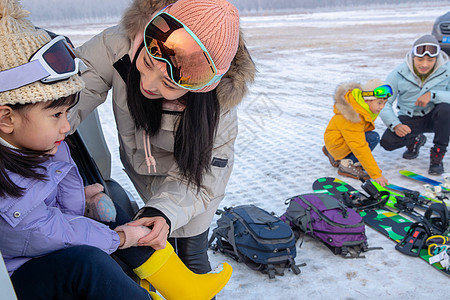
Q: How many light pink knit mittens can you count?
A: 2